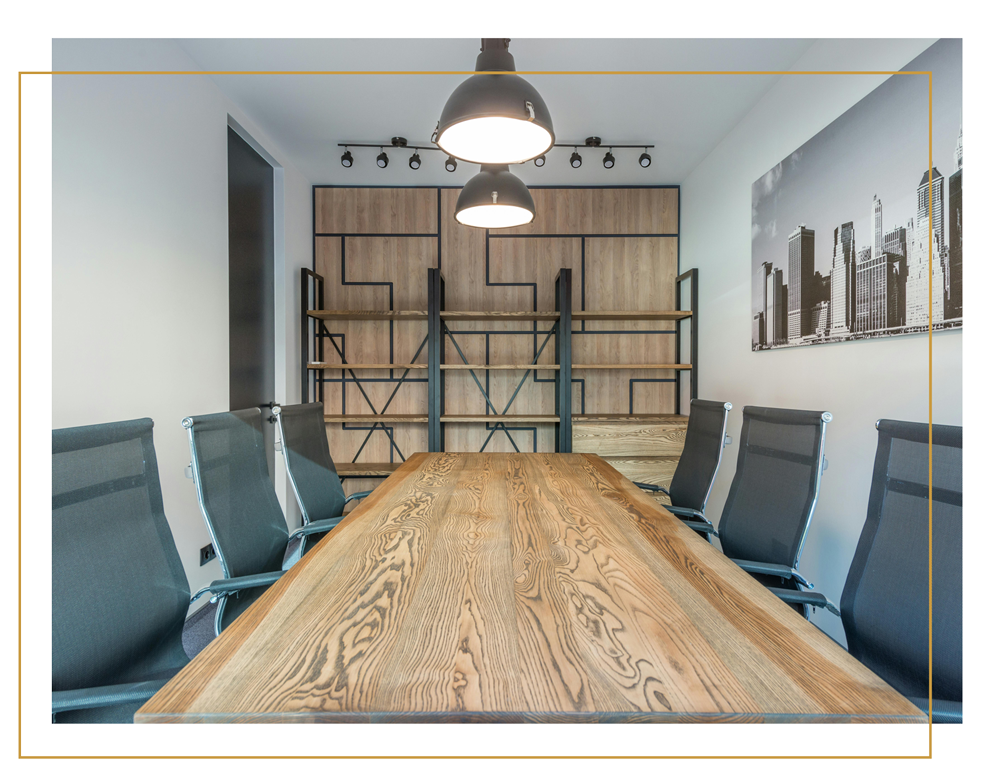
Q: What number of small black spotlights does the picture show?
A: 8